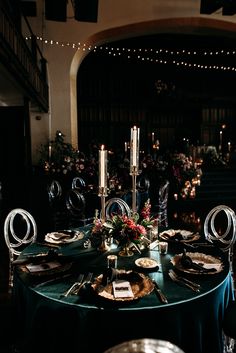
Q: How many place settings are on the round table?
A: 5